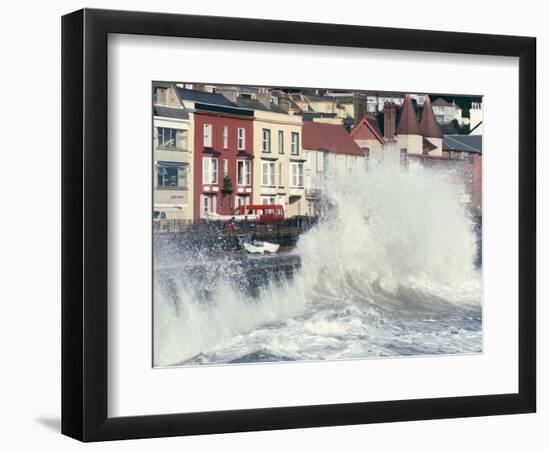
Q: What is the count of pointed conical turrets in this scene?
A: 2